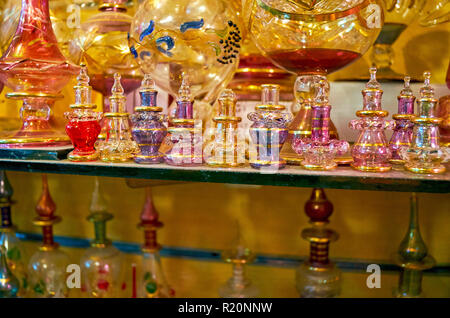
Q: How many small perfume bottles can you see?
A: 10